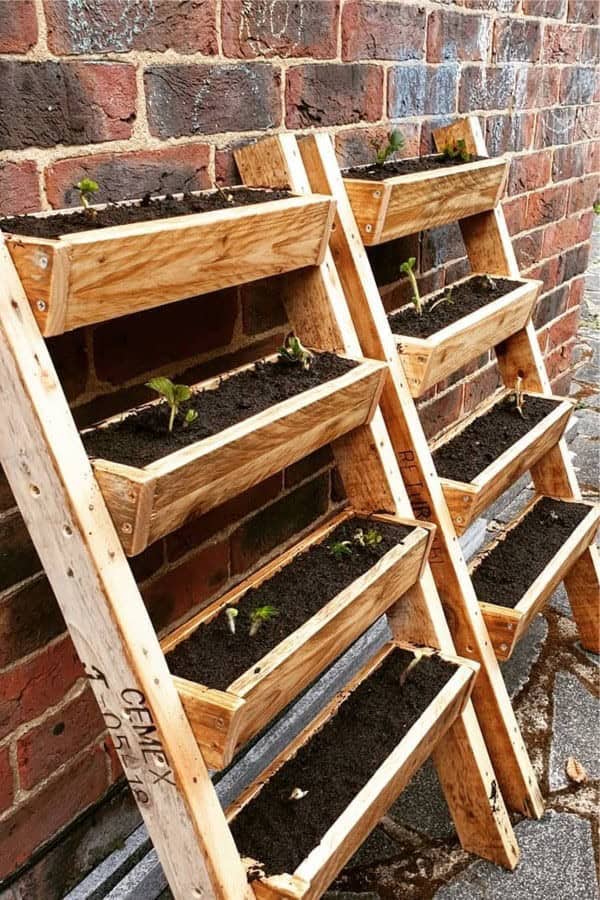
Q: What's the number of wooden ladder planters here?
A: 2